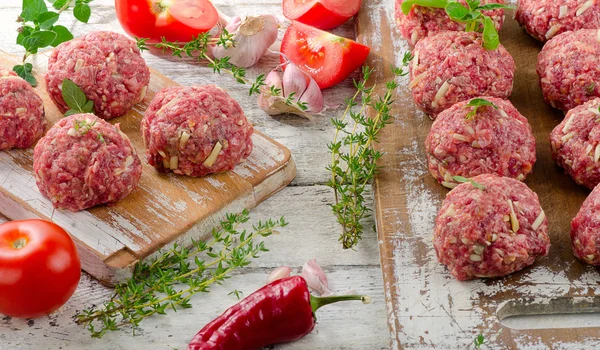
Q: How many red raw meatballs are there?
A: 12